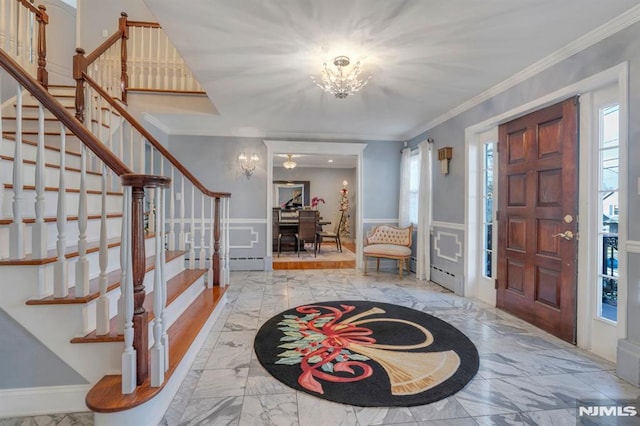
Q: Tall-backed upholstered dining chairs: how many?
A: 3